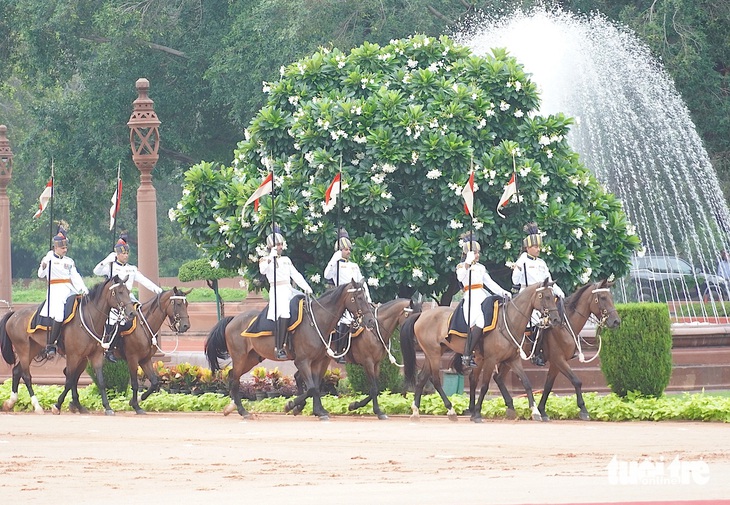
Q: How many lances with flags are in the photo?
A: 6